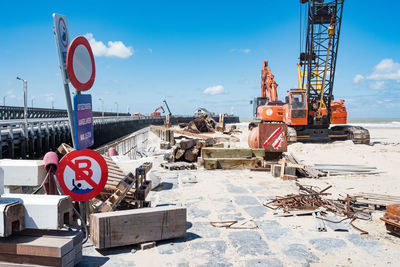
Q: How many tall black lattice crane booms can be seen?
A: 1